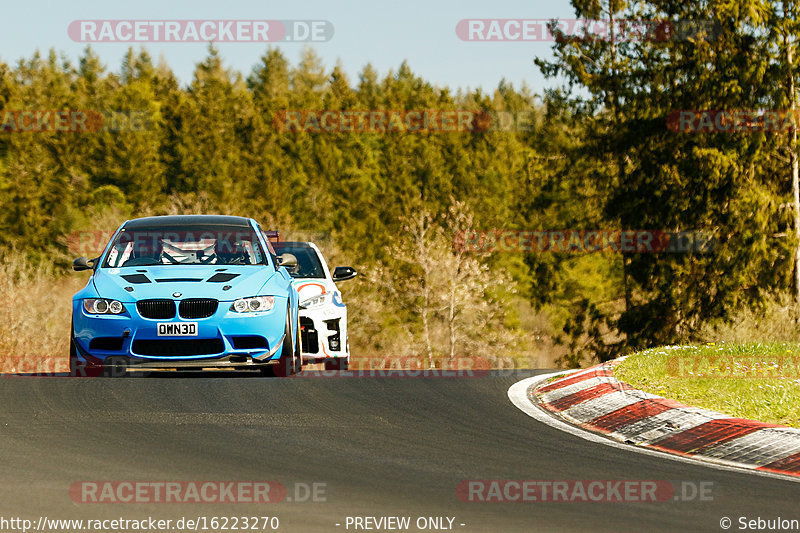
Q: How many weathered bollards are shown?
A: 0